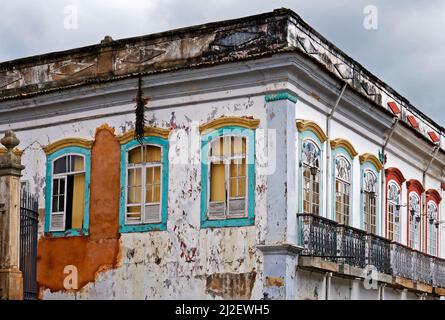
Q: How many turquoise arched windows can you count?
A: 6